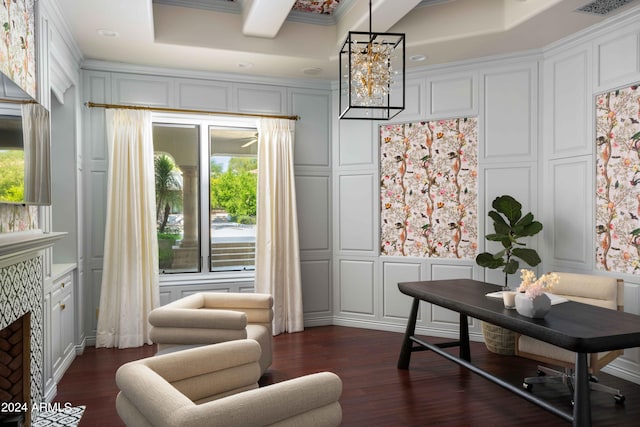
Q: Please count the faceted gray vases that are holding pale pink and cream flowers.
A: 1